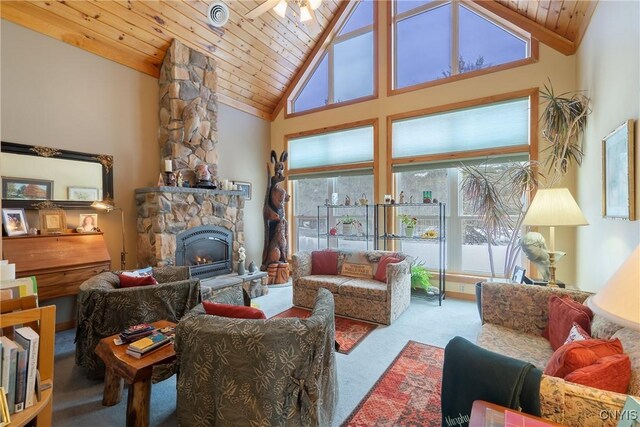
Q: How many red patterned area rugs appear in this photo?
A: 2